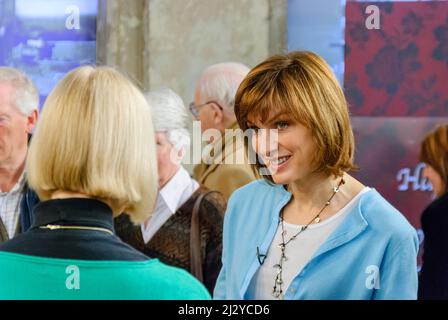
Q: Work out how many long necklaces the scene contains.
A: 1